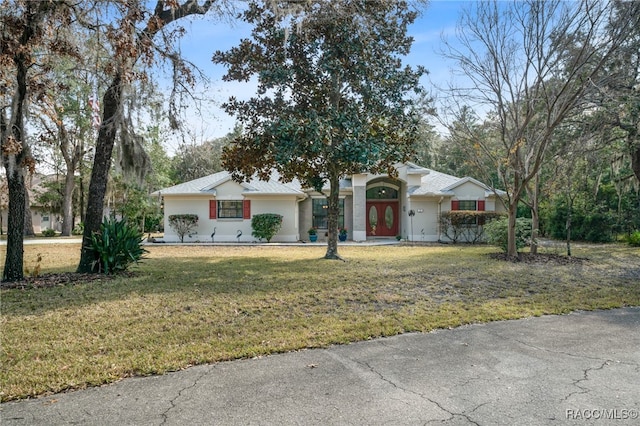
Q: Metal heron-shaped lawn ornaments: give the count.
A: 2